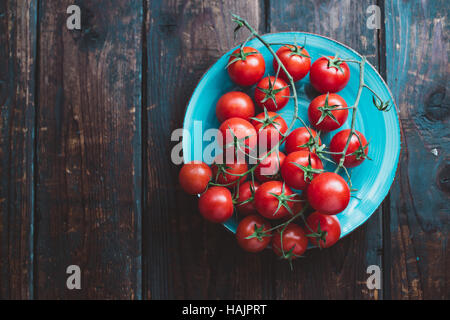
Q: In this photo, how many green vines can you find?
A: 2